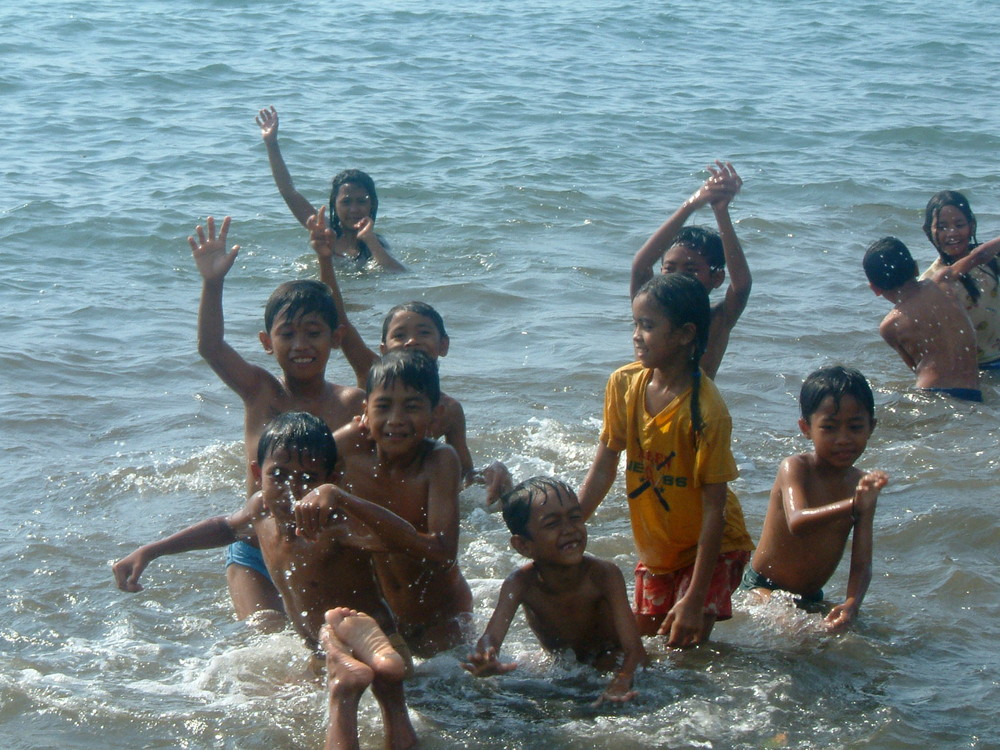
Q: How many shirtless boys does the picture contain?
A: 8